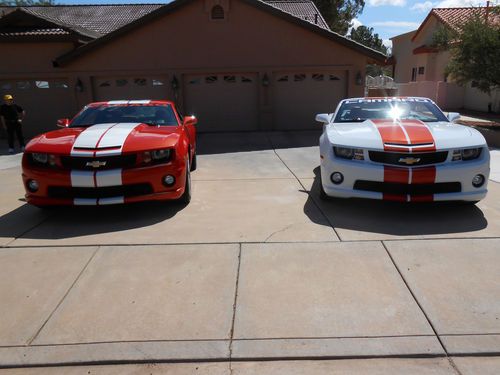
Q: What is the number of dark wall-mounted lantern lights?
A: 4